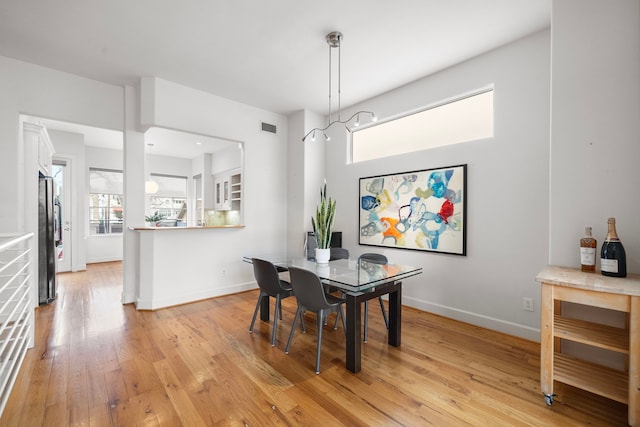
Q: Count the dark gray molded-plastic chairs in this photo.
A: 4